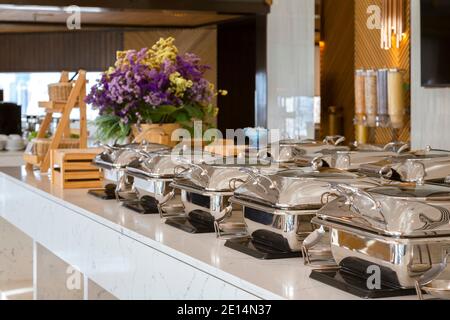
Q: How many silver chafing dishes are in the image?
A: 8